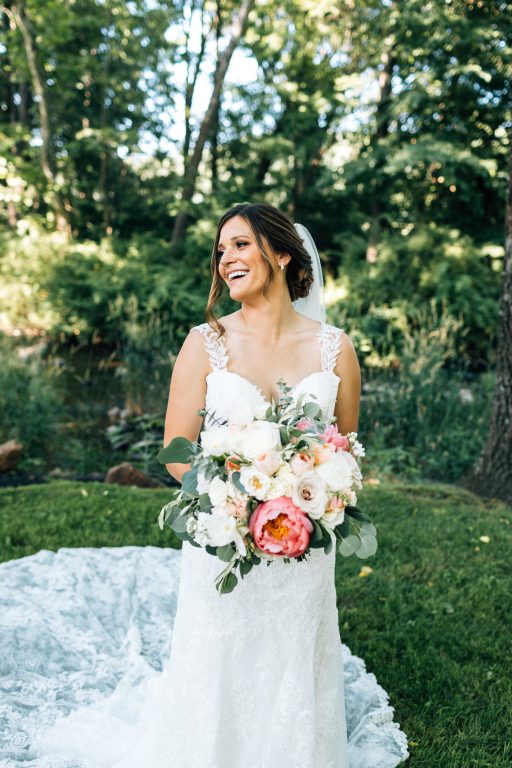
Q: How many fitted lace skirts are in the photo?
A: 1